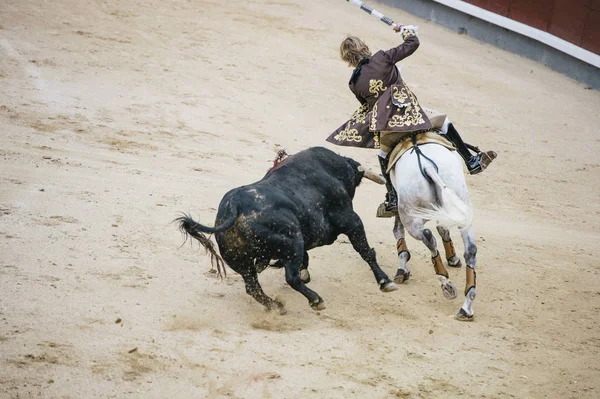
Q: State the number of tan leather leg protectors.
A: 4